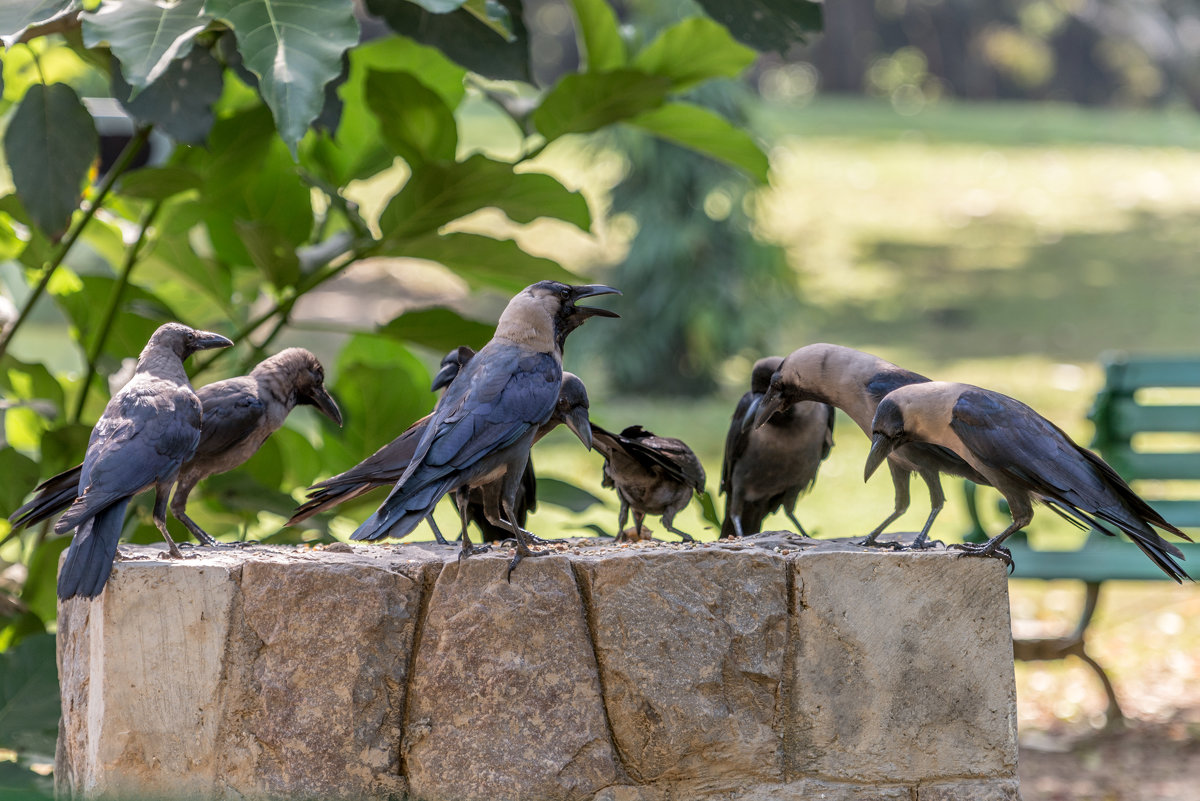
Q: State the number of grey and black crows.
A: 9